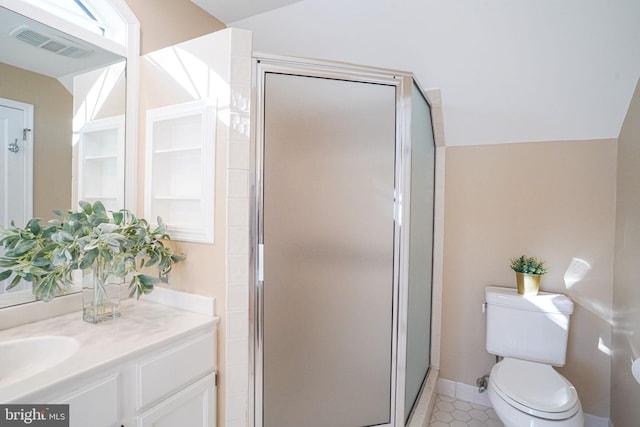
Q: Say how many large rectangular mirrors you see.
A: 1